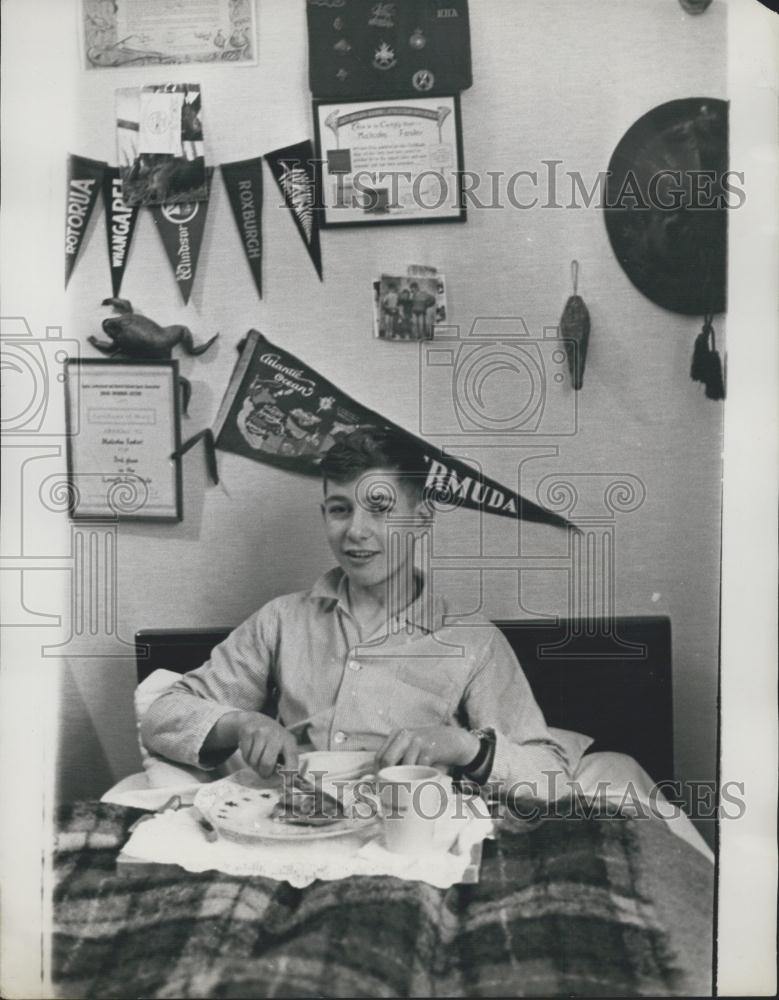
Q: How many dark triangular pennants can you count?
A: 6